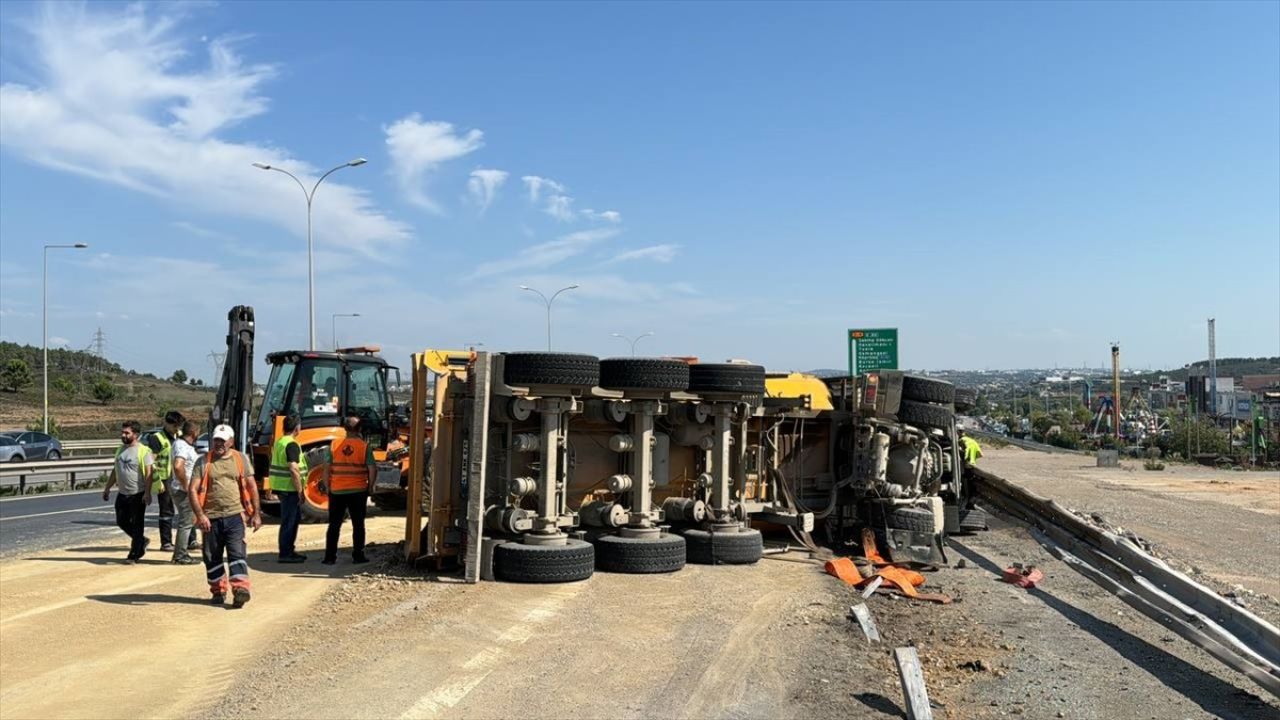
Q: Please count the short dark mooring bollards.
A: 0